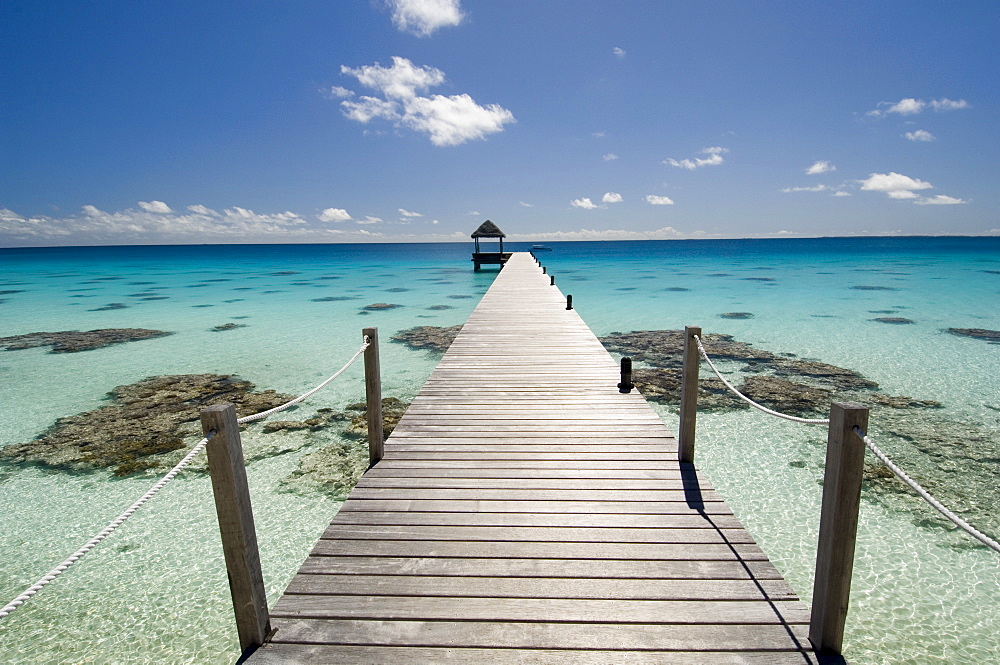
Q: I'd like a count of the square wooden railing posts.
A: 4